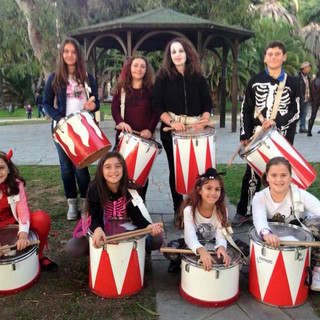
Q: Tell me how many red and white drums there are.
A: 8